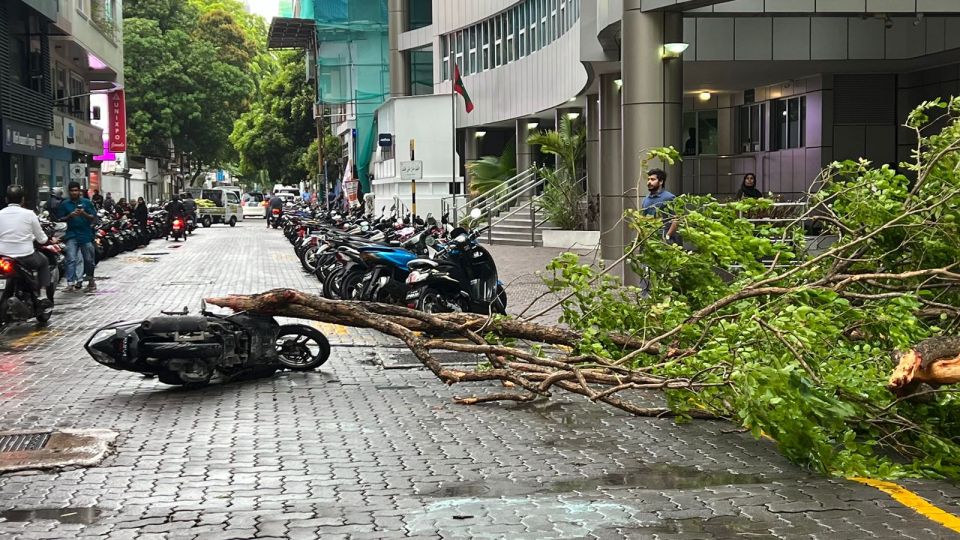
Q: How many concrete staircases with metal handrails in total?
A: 1